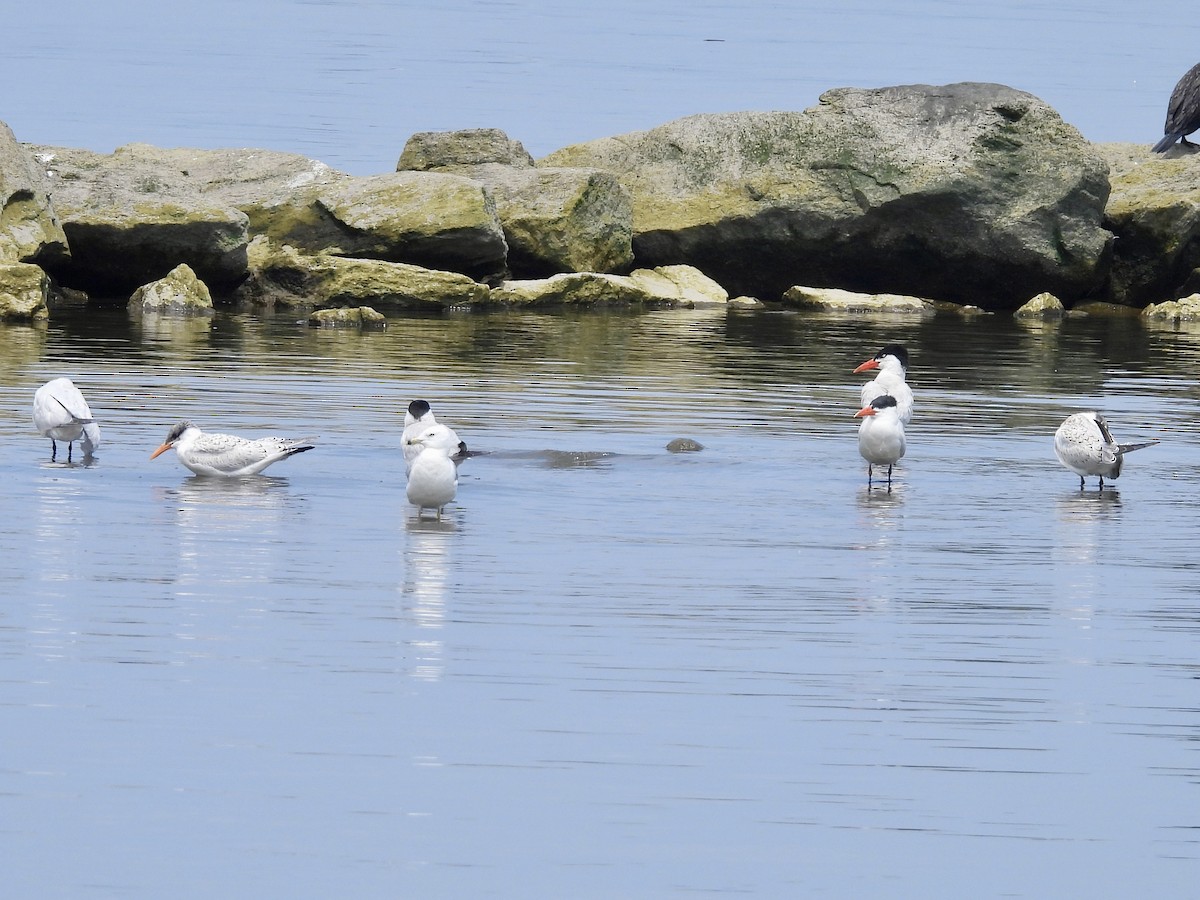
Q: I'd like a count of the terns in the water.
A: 6